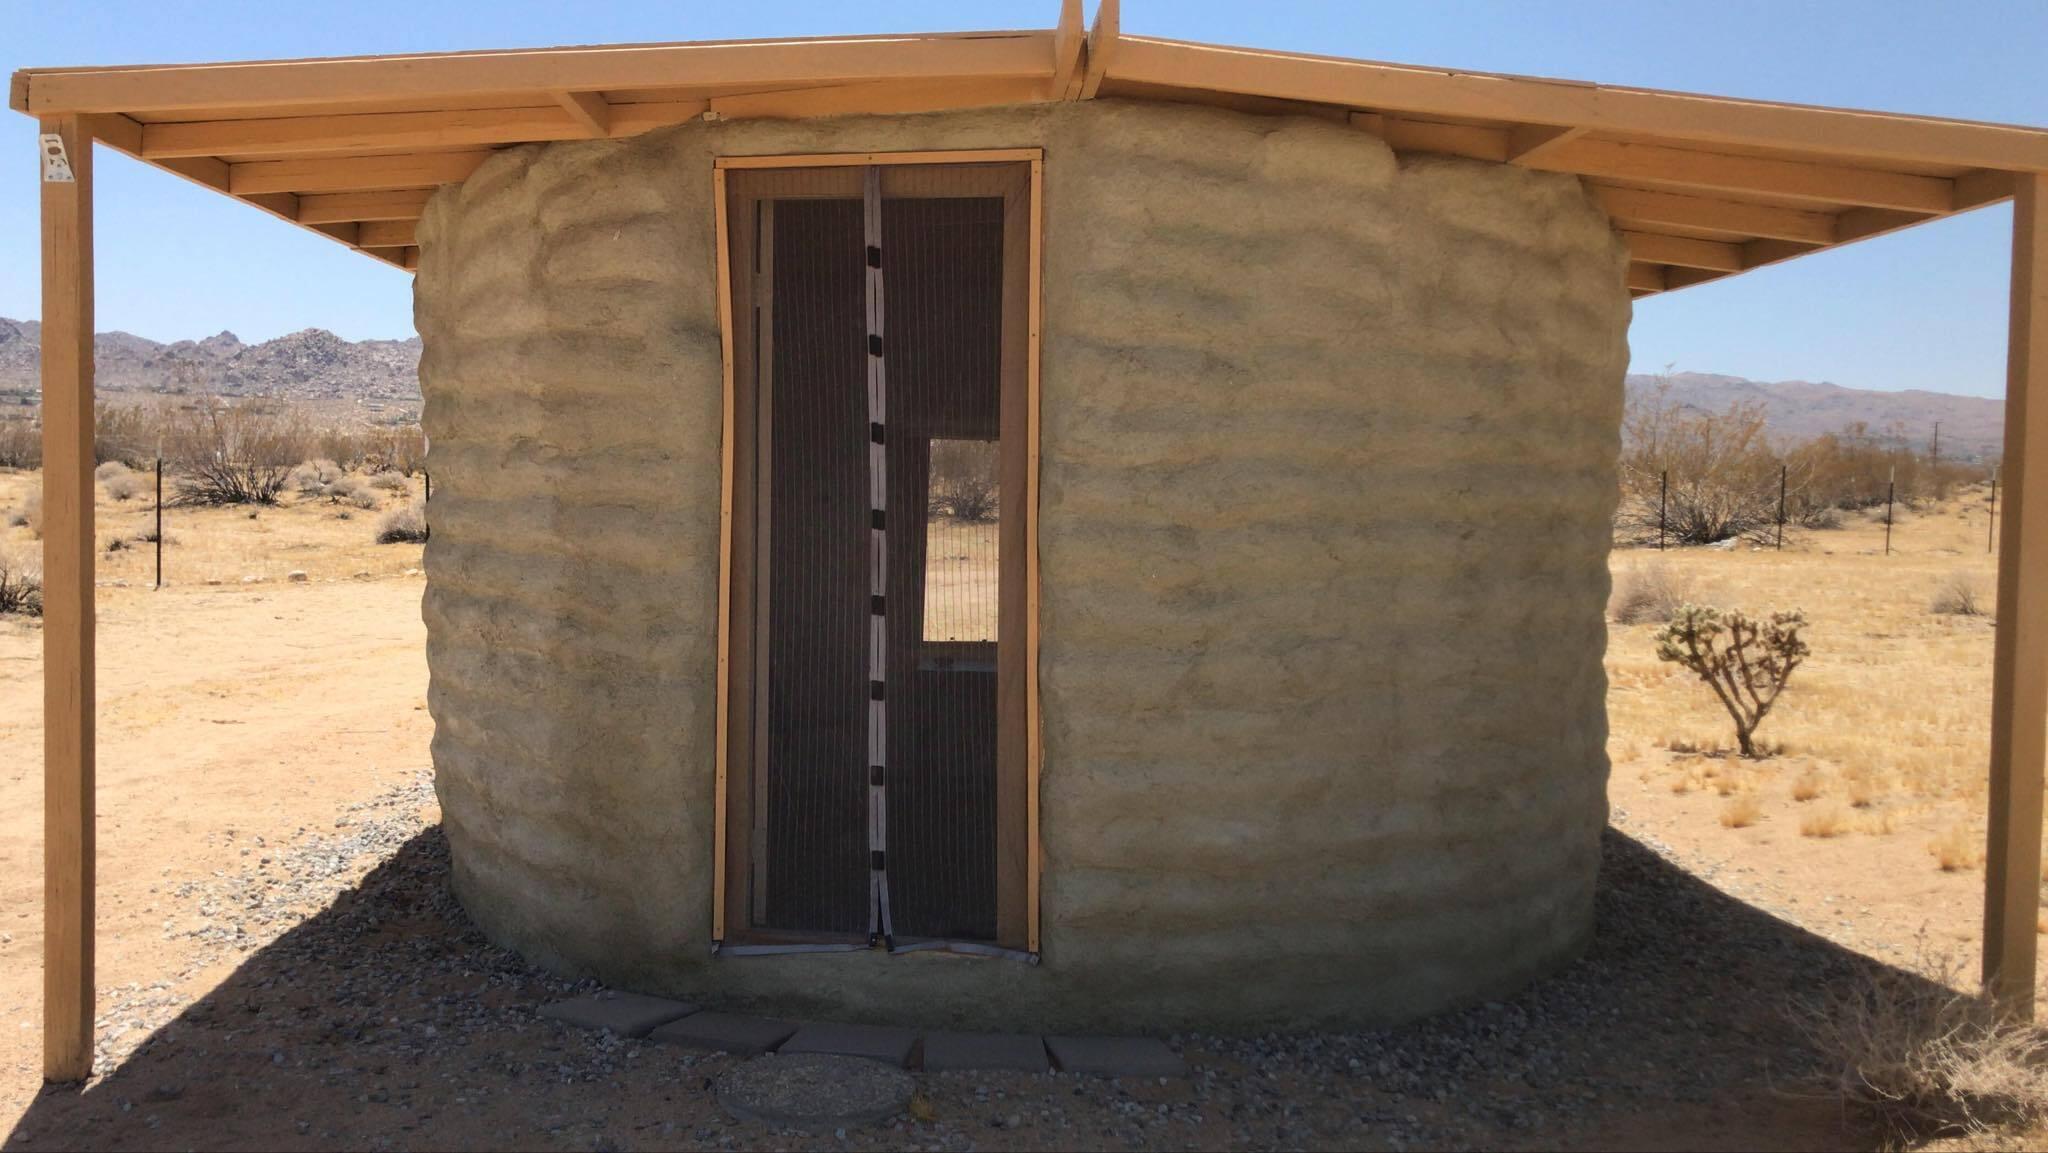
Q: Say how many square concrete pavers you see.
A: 5